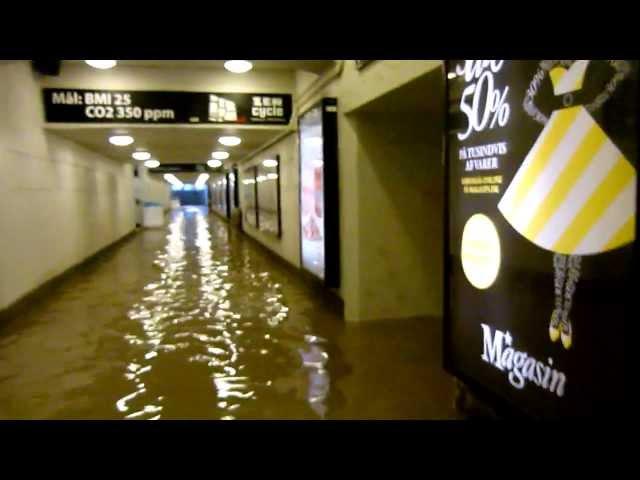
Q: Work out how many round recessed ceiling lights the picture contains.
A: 8